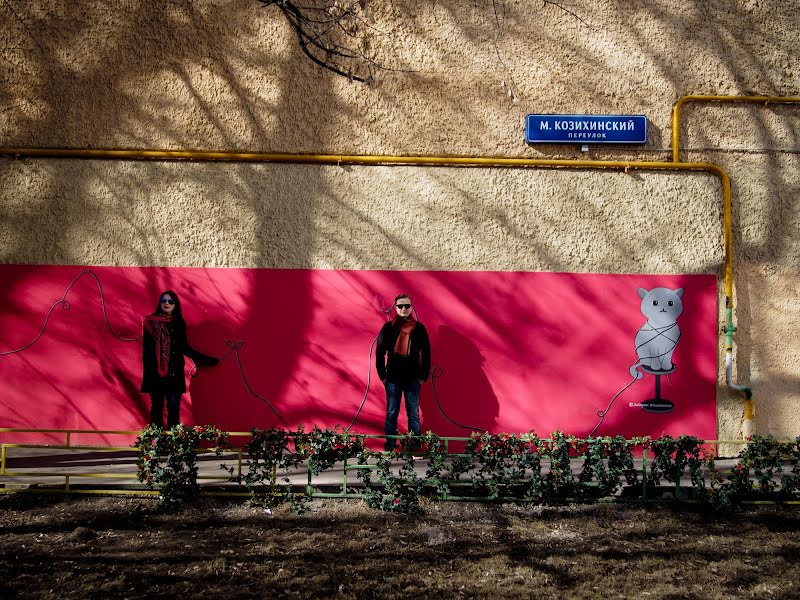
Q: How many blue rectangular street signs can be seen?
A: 1